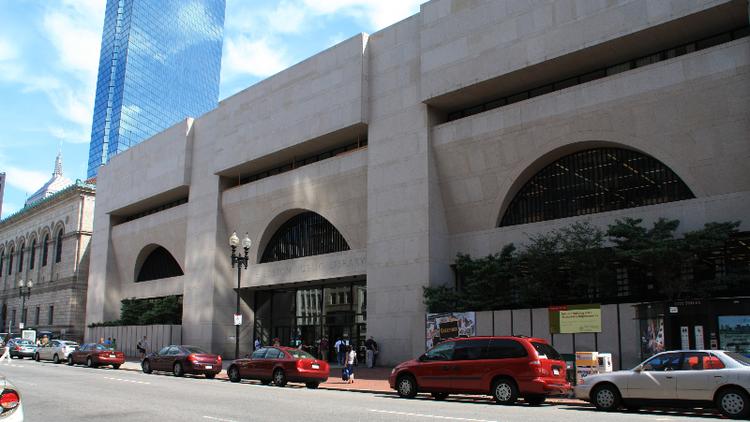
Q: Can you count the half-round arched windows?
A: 3